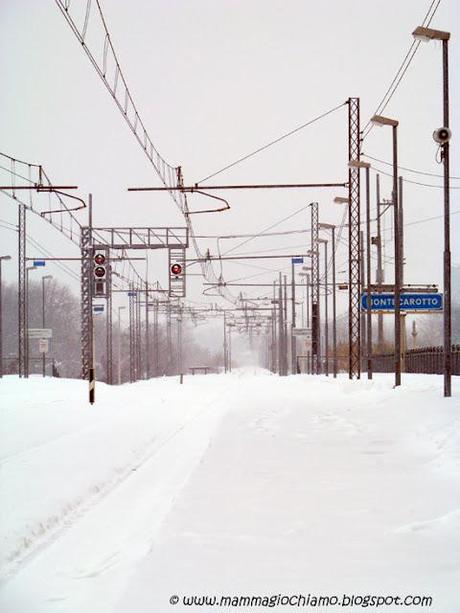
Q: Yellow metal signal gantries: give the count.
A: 0